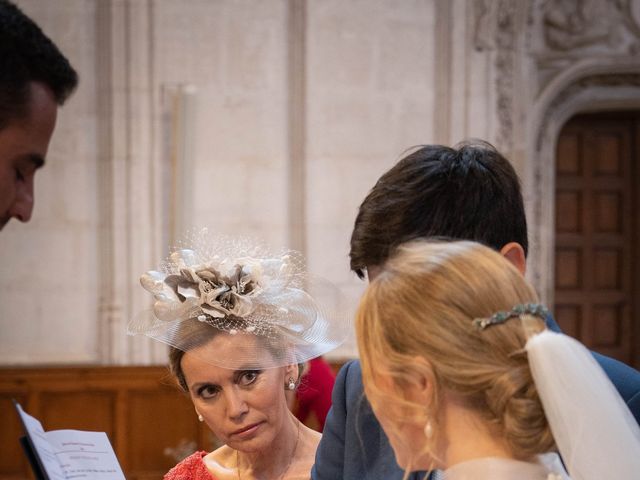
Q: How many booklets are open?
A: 1